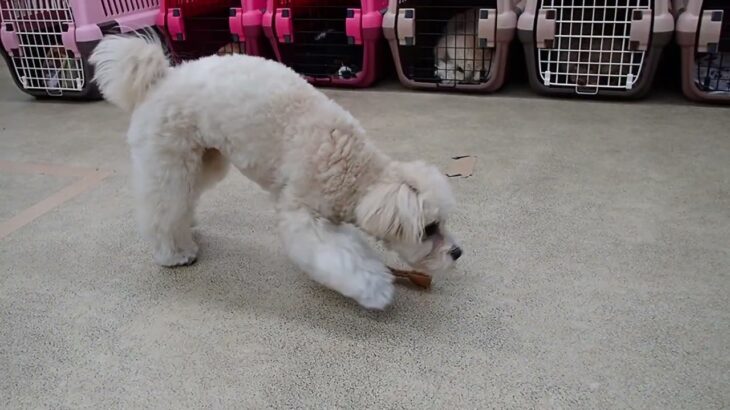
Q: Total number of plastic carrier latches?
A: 11